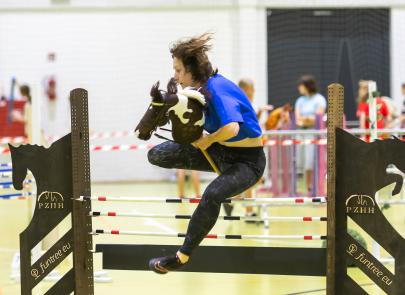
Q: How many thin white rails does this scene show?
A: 3